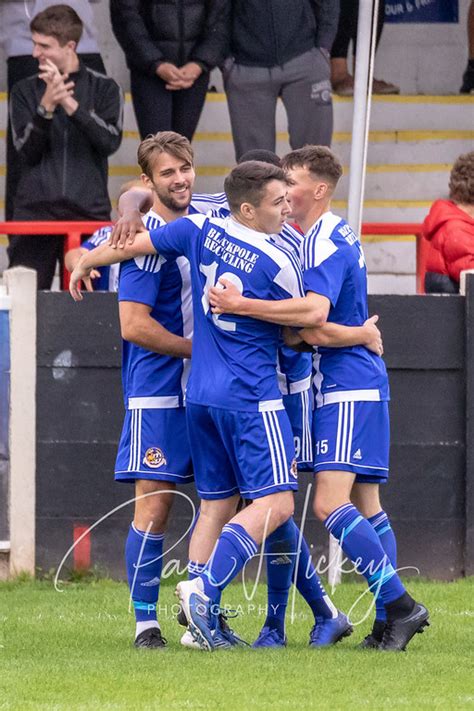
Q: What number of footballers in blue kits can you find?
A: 4